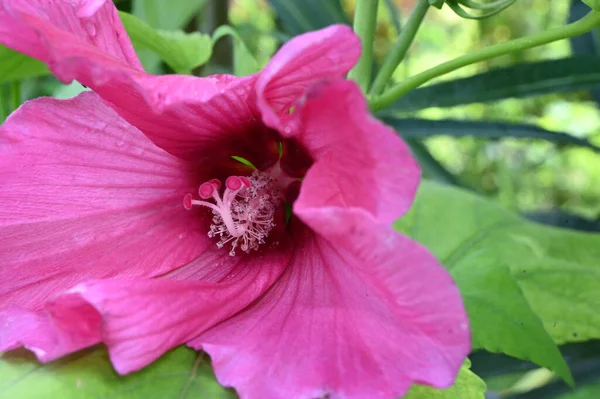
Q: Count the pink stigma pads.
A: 5